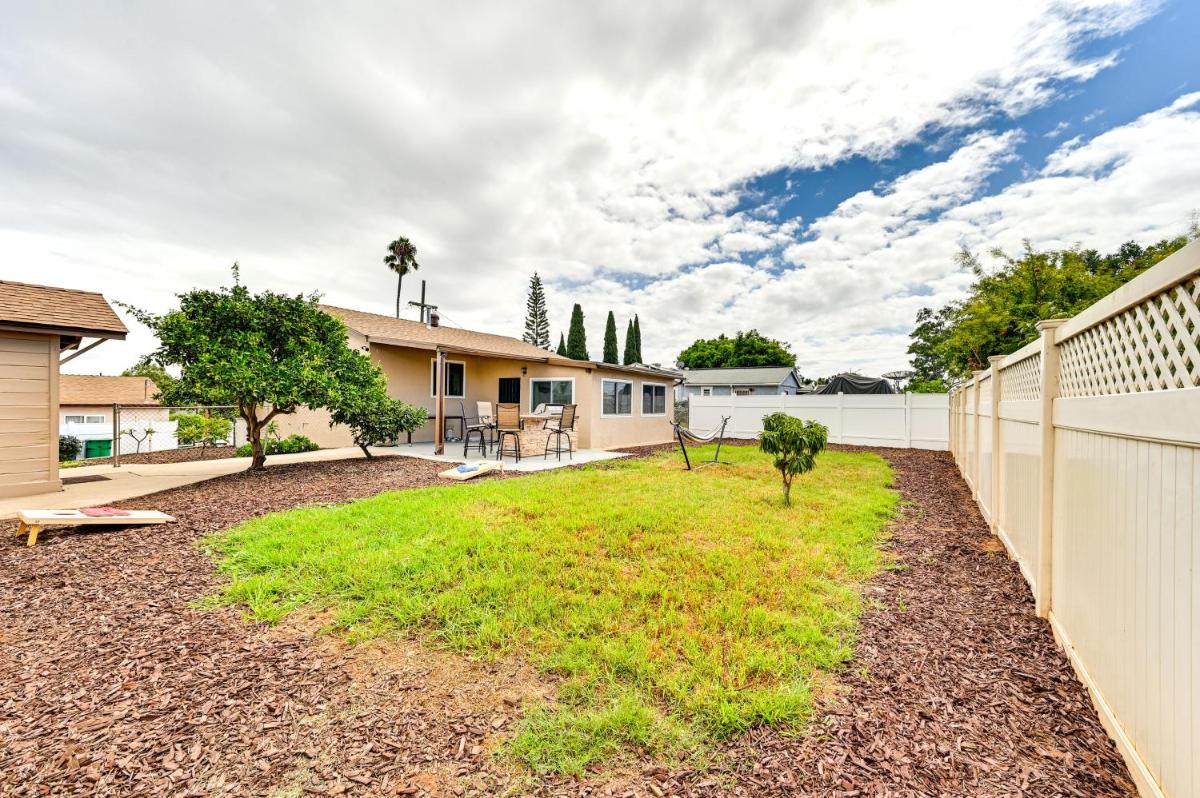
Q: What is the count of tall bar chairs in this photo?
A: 4